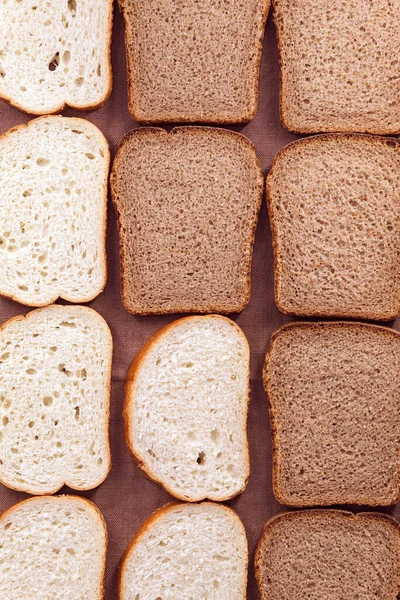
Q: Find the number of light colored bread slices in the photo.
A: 6